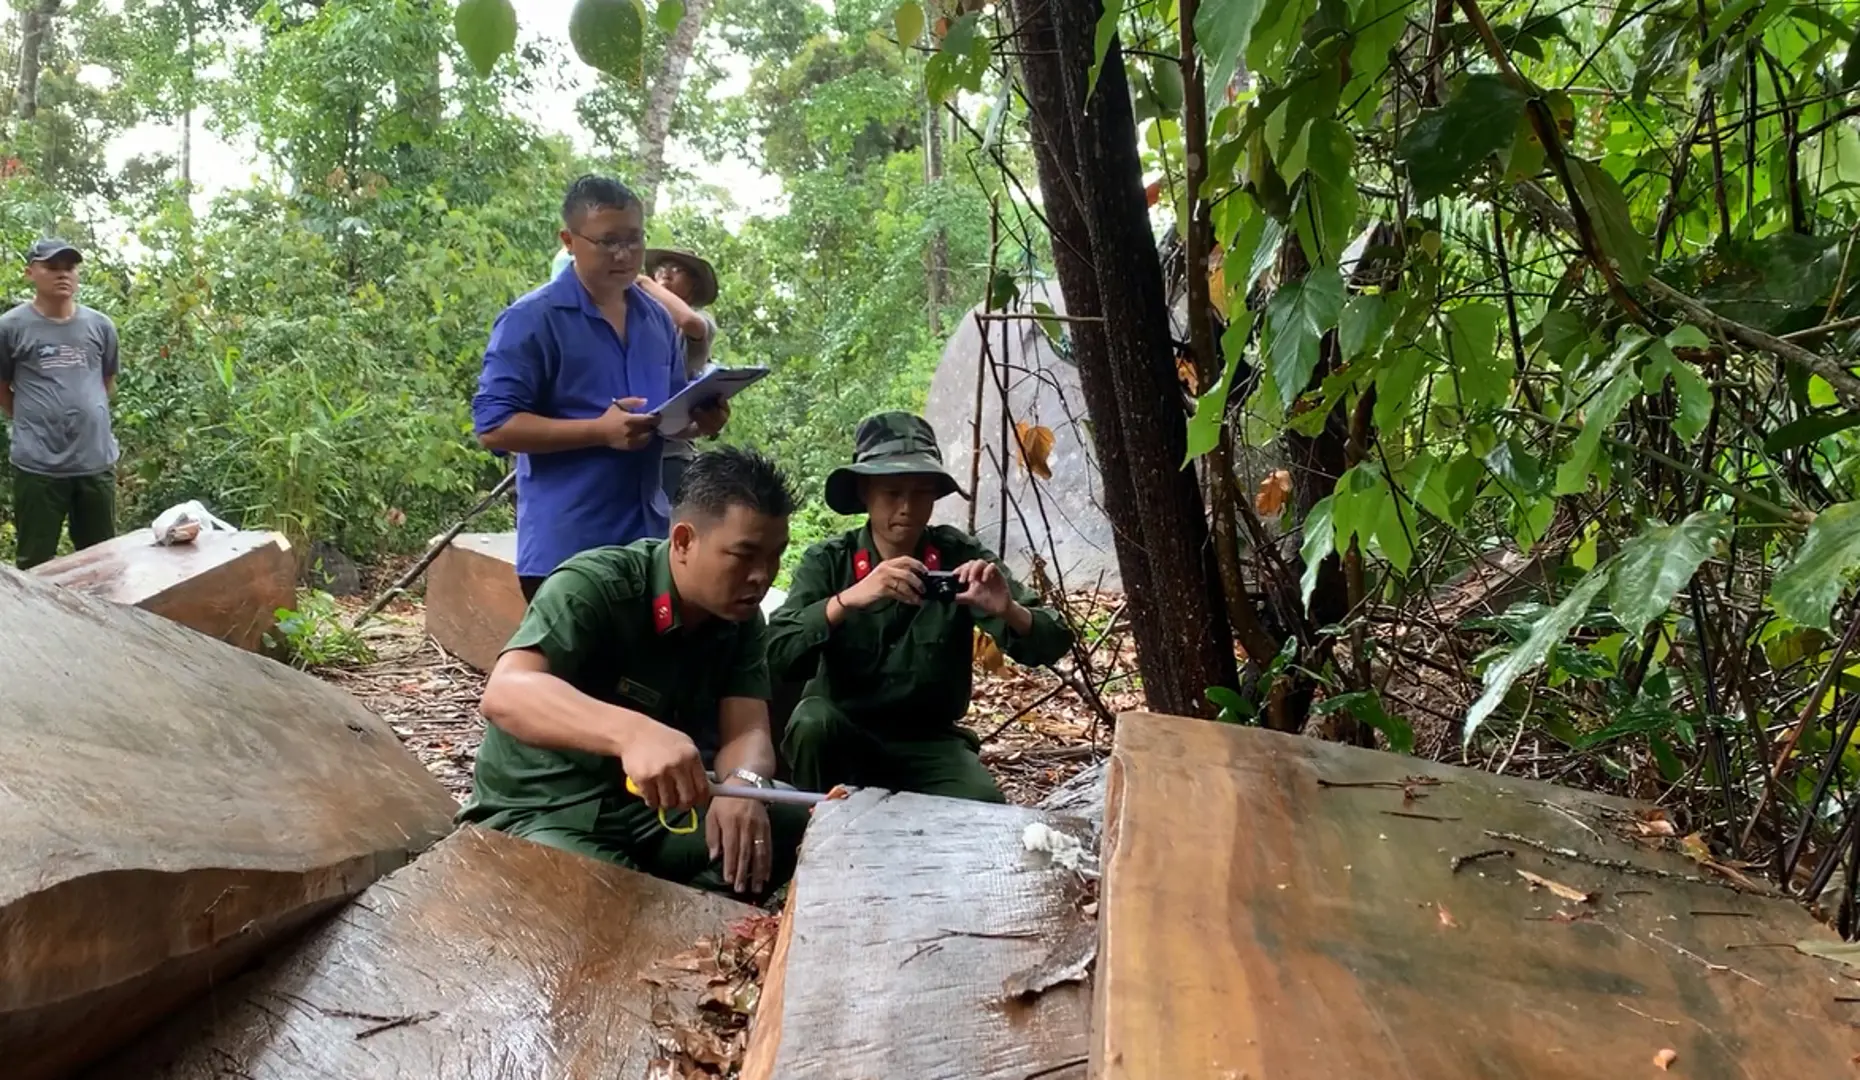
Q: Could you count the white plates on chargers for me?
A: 0